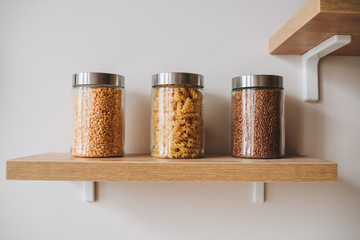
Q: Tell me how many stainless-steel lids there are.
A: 3